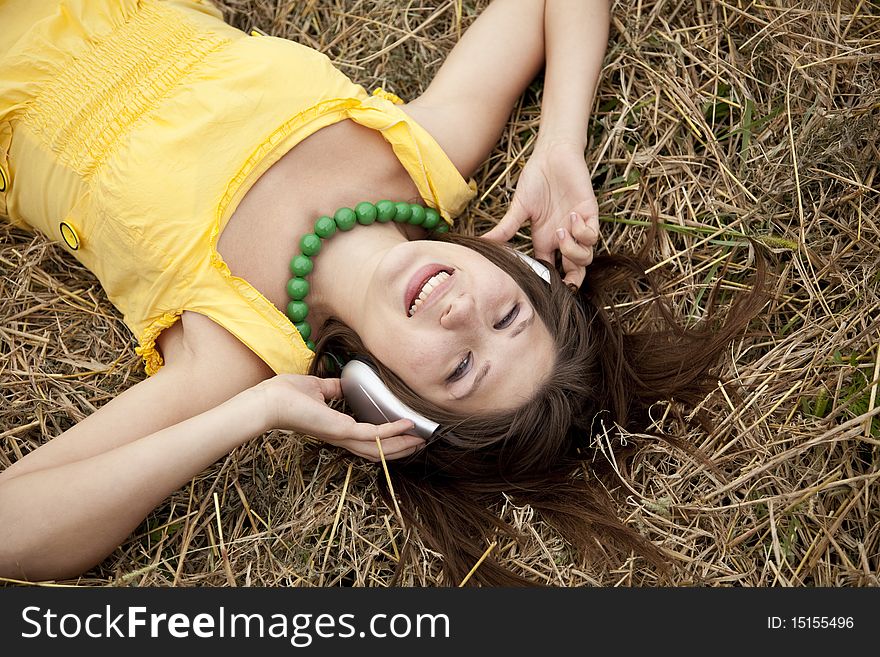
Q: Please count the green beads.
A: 14